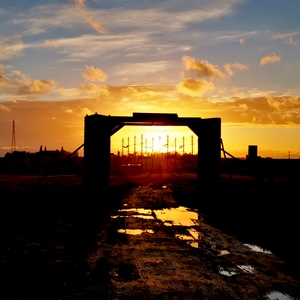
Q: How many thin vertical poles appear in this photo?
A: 11